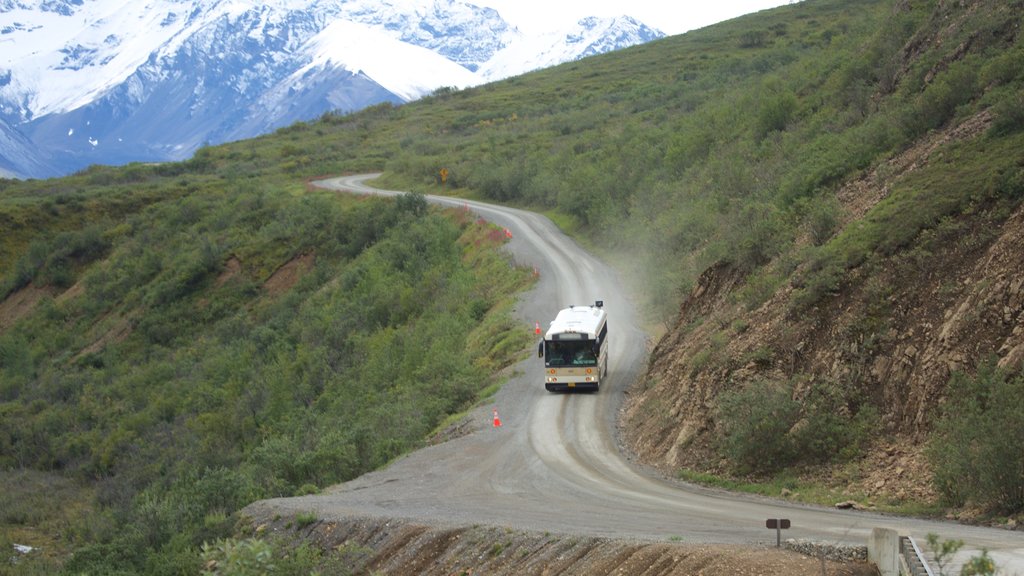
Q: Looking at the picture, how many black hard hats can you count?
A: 0